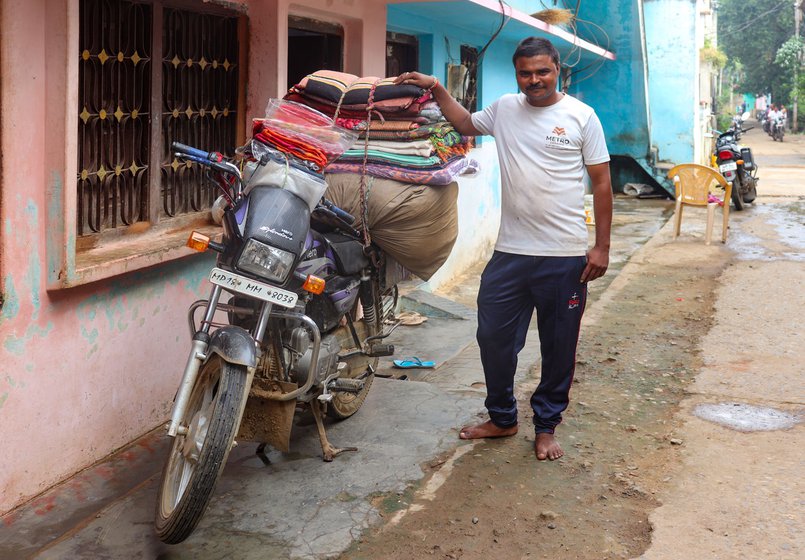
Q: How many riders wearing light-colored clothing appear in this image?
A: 2